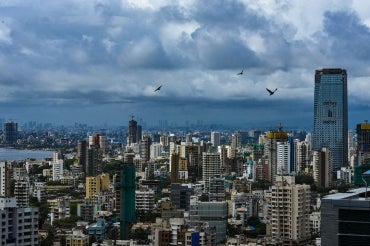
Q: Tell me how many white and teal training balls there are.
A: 0